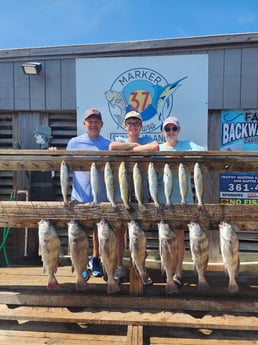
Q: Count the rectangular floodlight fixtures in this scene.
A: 1